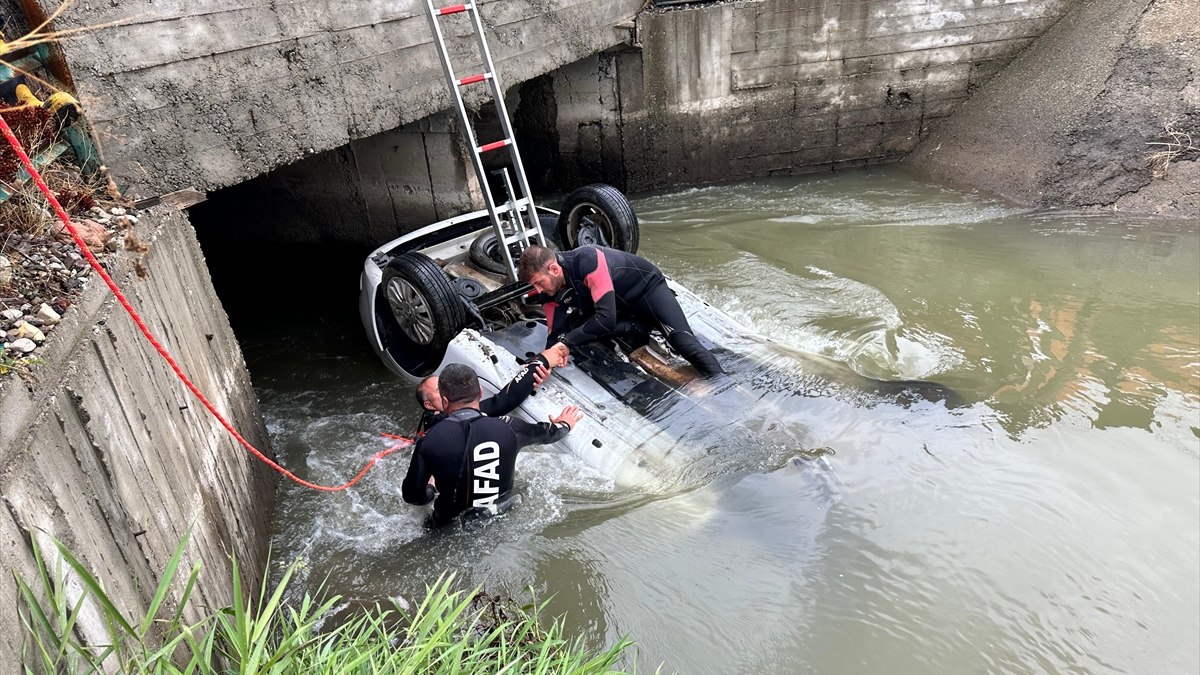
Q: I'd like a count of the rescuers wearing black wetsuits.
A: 3